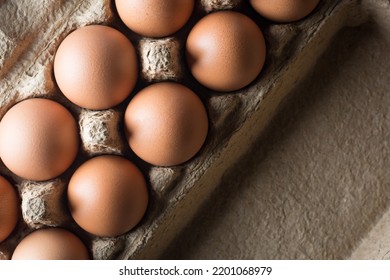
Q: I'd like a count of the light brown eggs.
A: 9